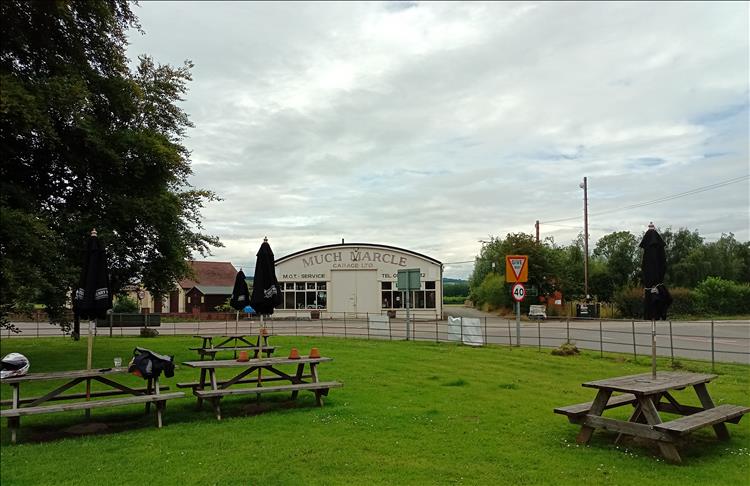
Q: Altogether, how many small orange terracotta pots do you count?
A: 4